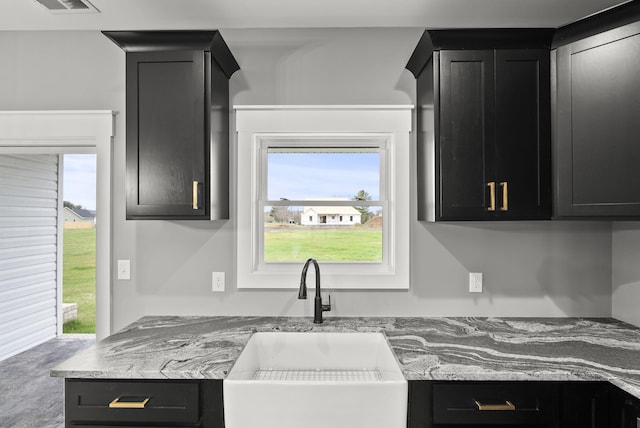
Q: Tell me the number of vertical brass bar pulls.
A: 3